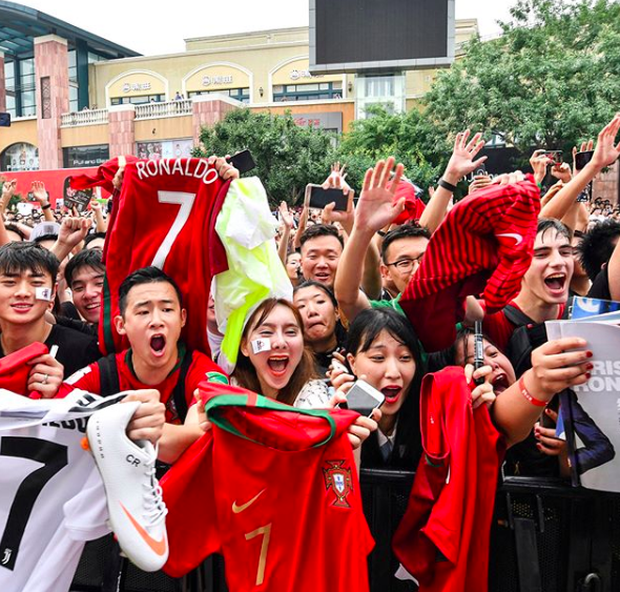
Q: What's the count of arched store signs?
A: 3